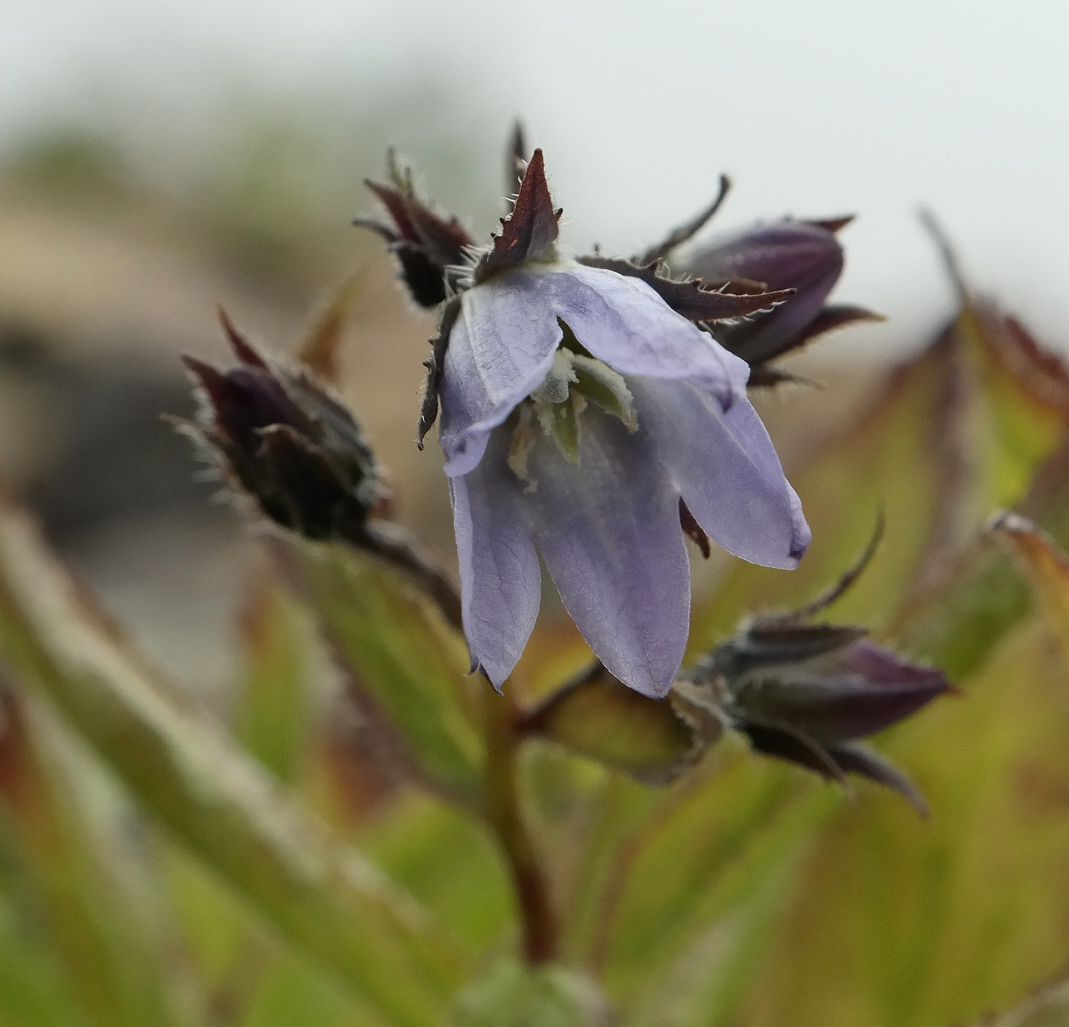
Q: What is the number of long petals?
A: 3